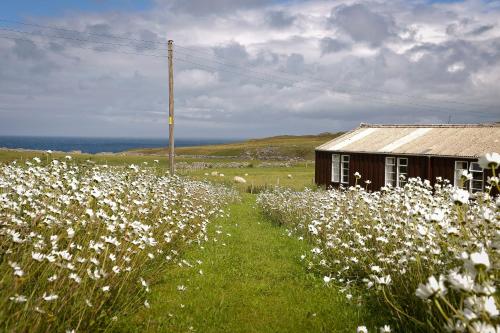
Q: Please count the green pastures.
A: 1